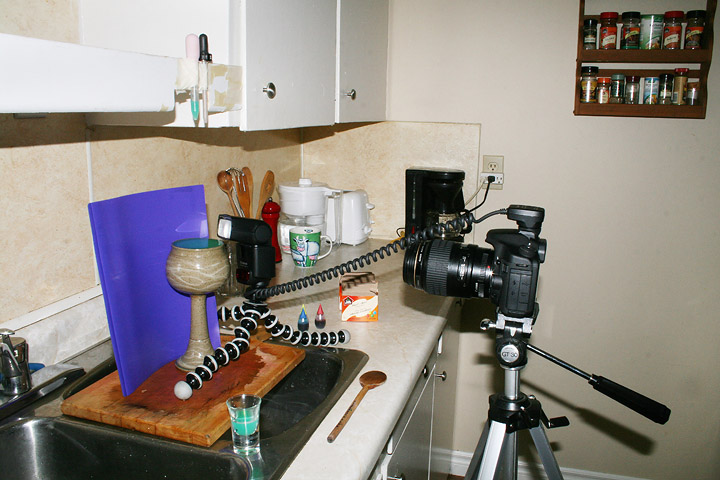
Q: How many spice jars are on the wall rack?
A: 14